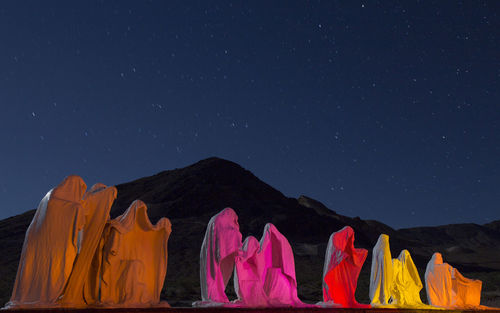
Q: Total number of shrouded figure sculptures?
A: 10